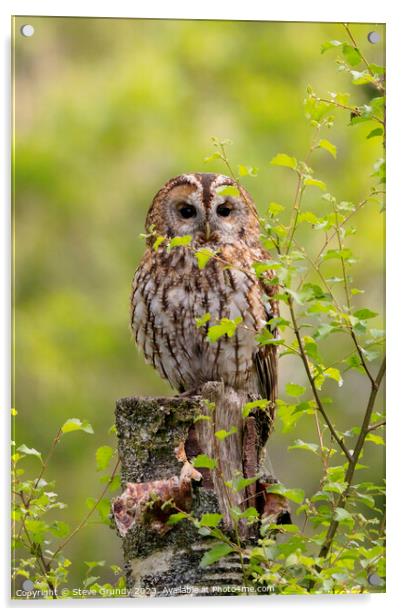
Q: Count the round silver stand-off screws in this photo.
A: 4